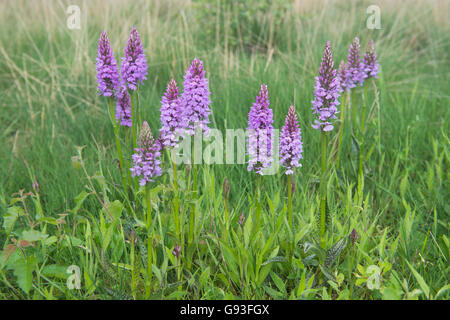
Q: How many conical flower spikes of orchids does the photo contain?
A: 12